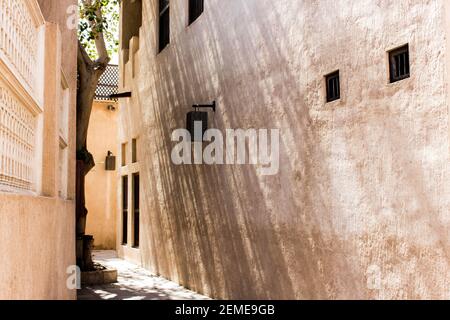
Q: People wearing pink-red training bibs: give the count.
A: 0